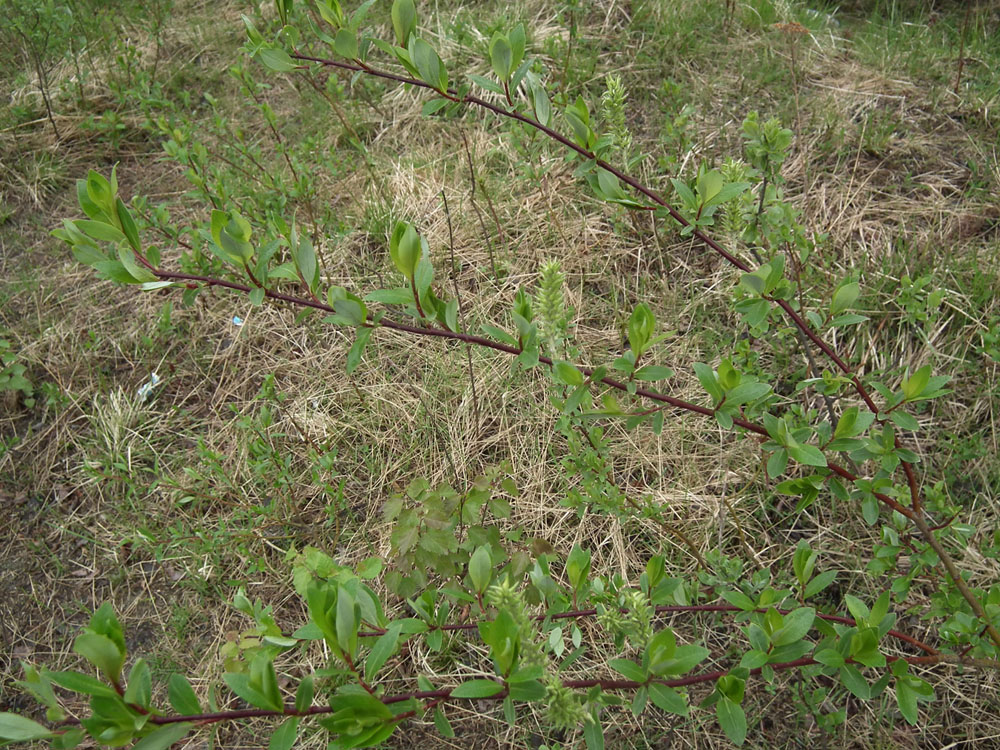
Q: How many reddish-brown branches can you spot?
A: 4